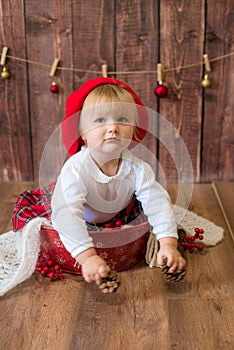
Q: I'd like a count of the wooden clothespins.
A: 5